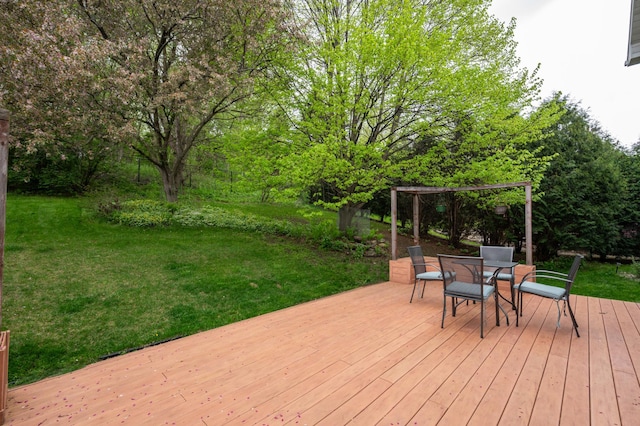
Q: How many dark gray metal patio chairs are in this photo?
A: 4